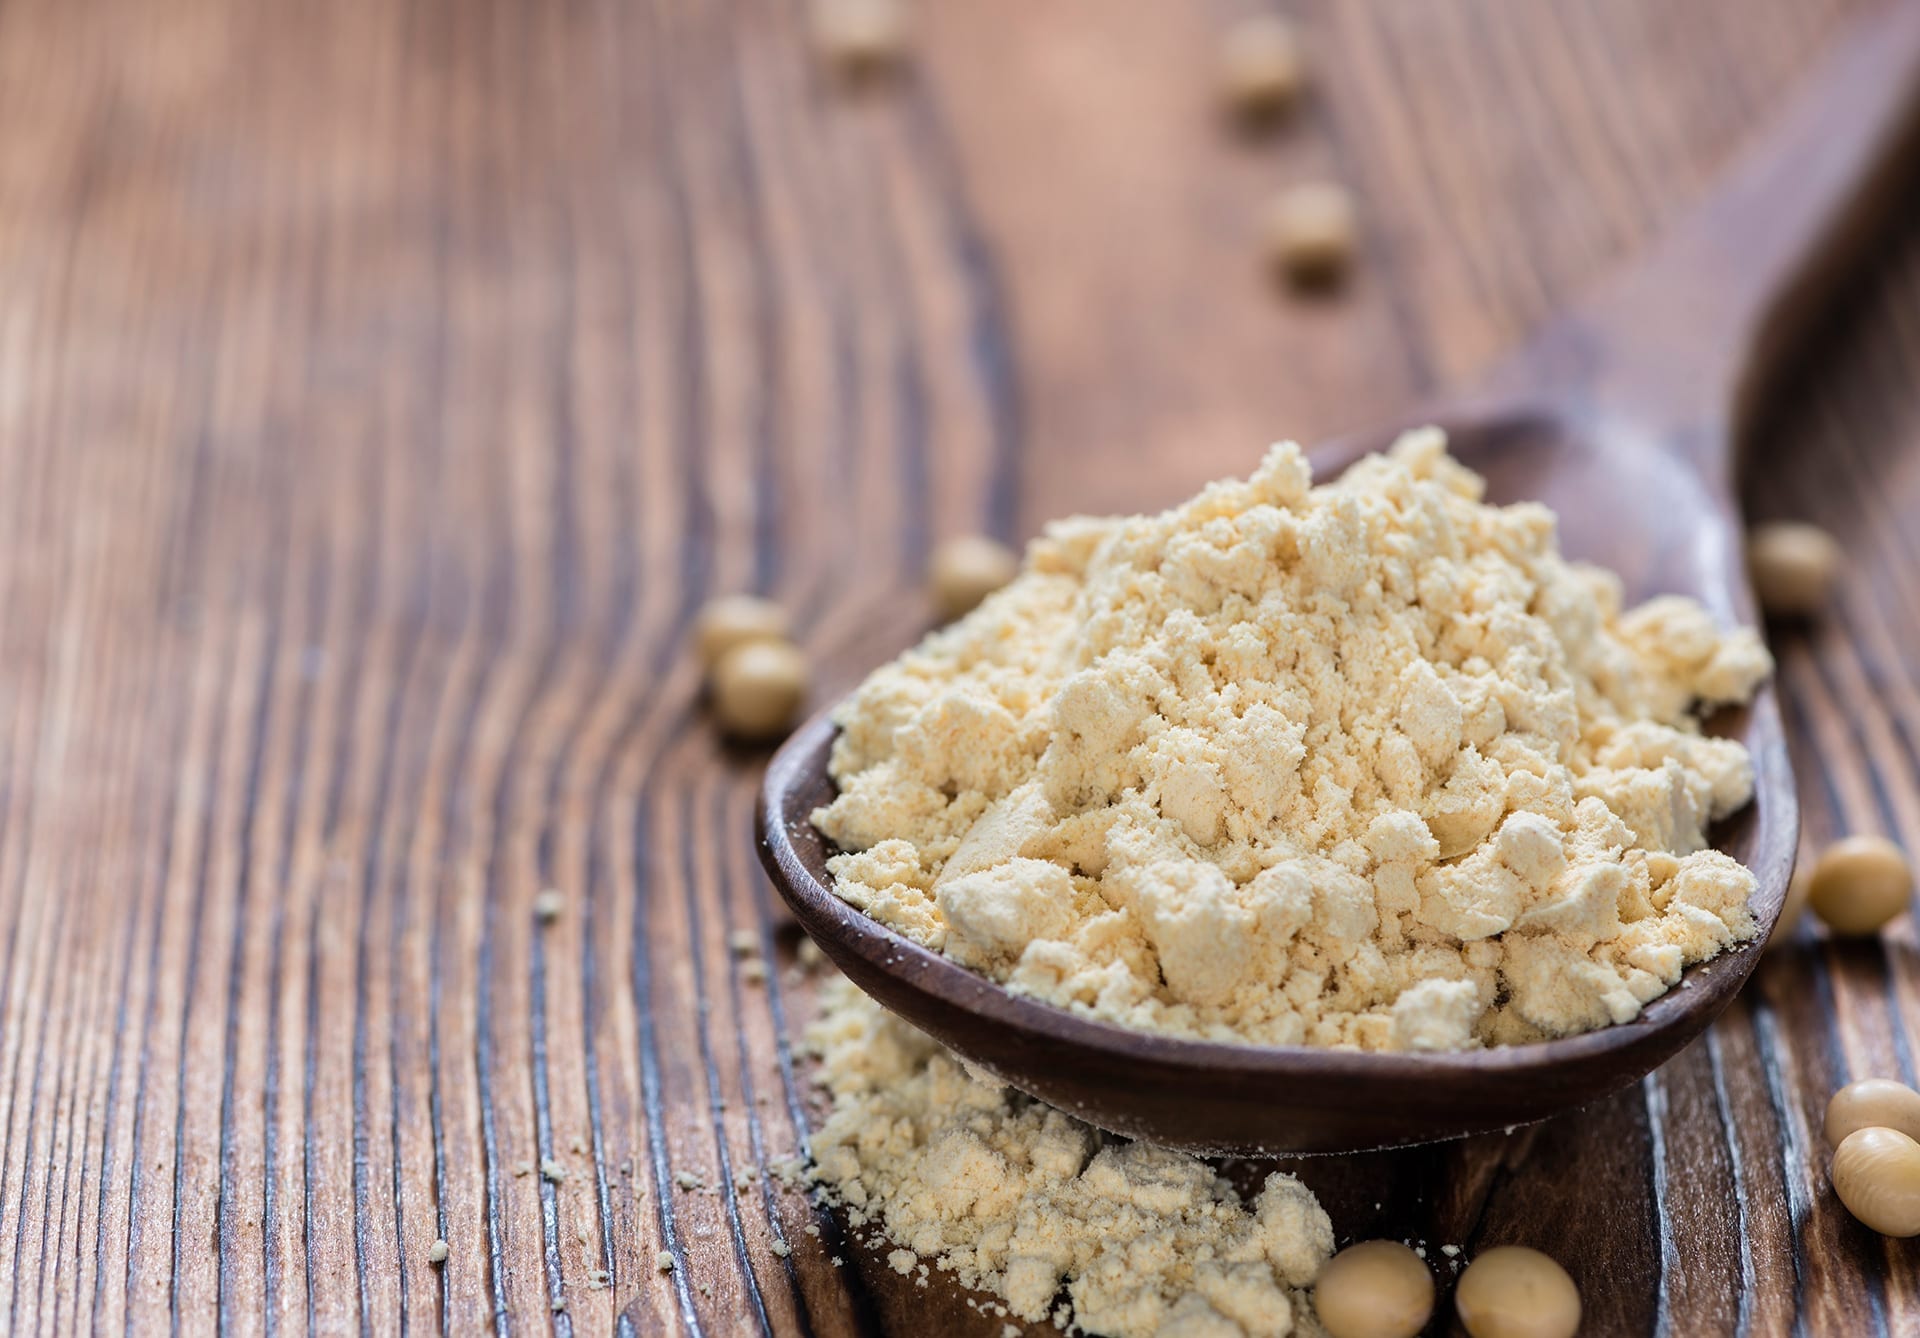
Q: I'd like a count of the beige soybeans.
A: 13